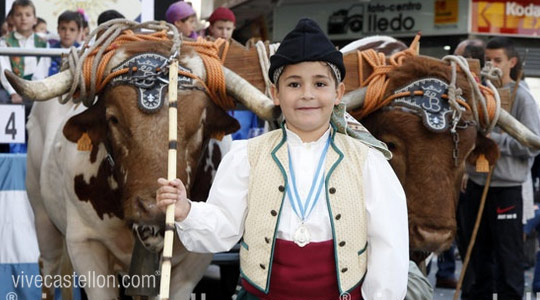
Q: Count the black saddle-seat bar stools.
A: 0